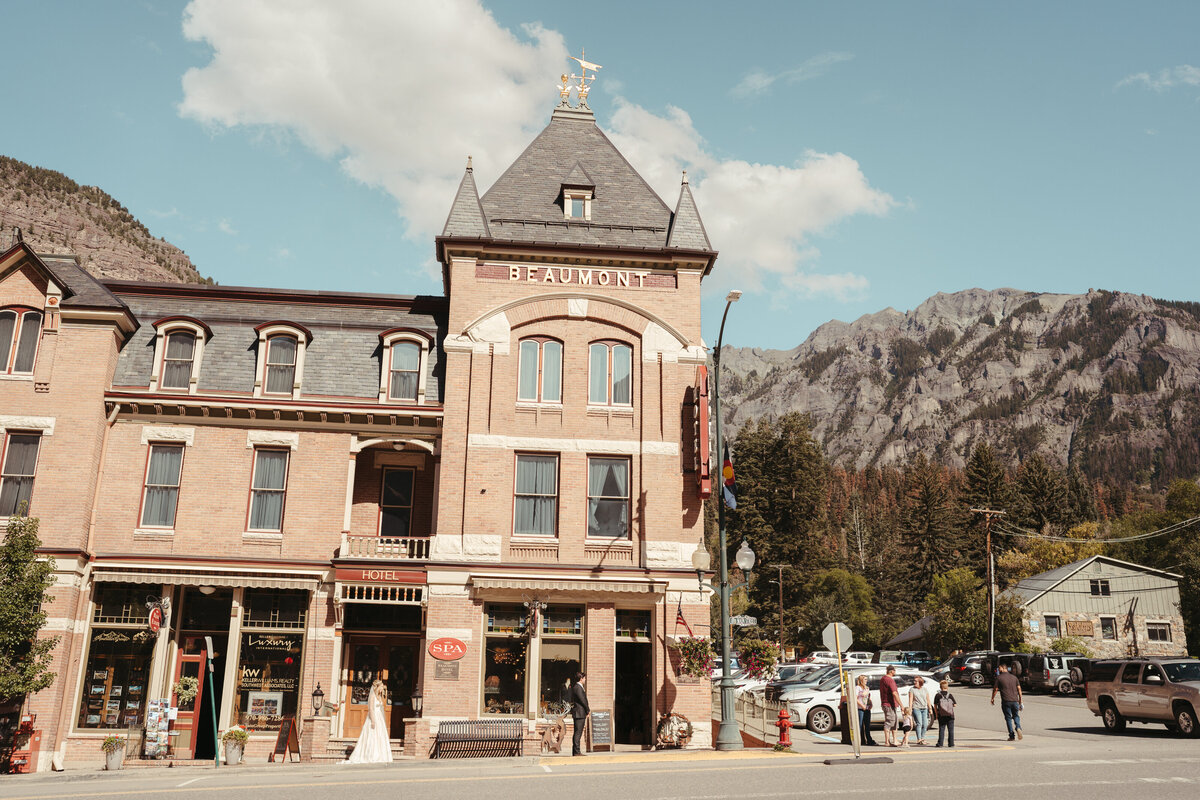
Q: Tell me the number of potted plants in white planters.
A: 2